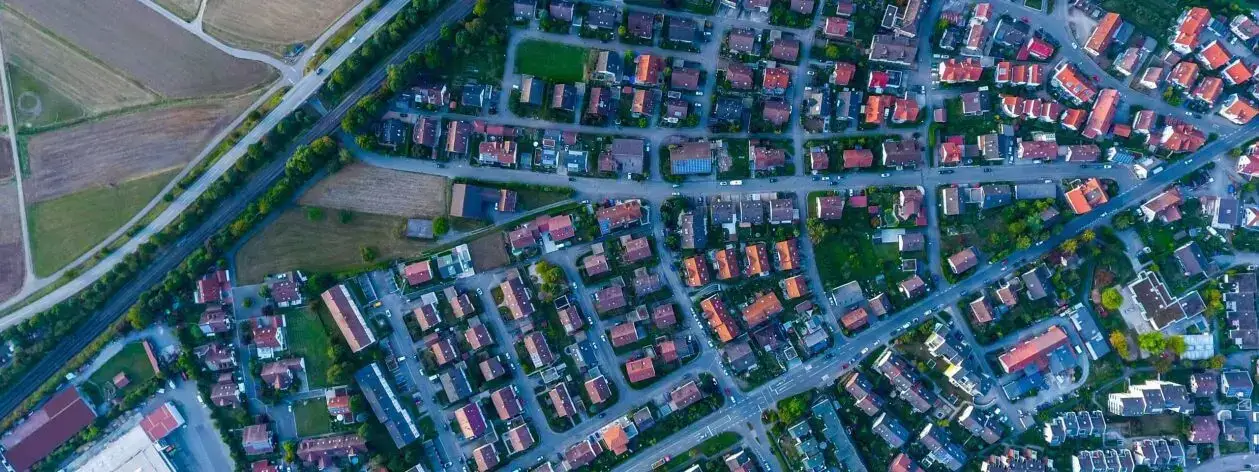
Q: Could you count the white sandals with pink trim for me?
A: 0